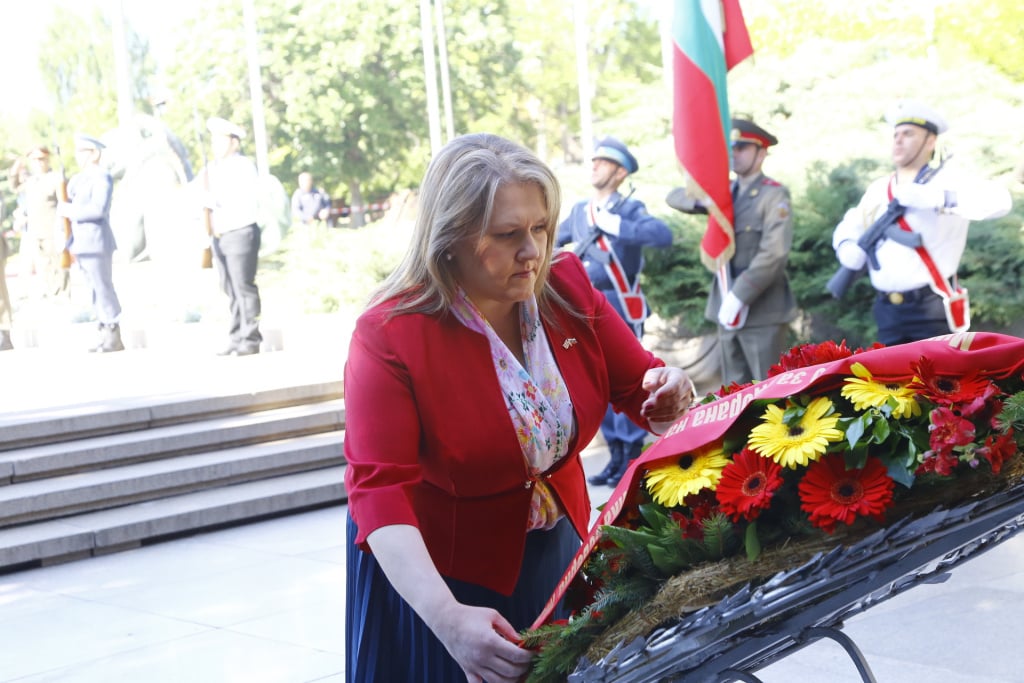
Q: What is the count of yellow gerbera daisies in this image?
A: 3